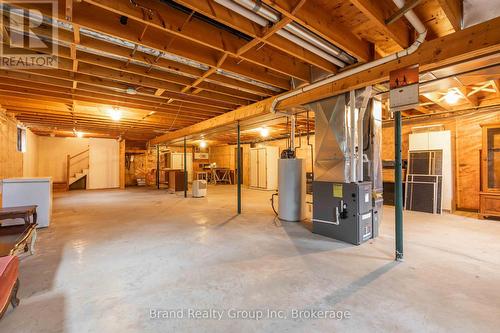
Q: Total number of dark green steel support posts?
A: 4